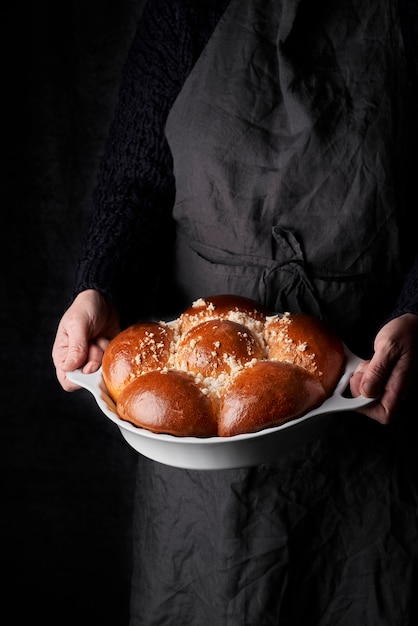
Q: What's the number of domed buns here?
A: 6